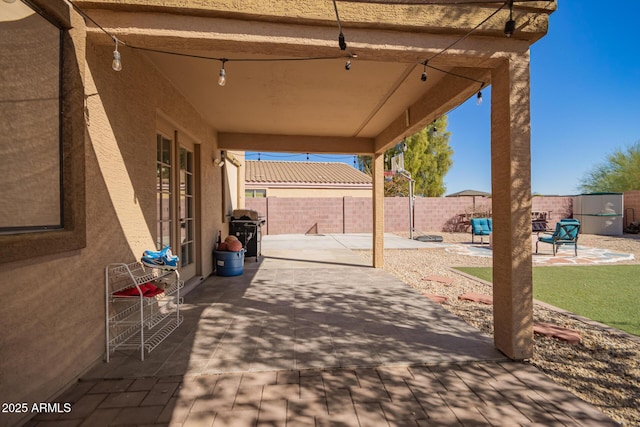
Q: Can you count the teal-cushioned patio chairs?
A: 2